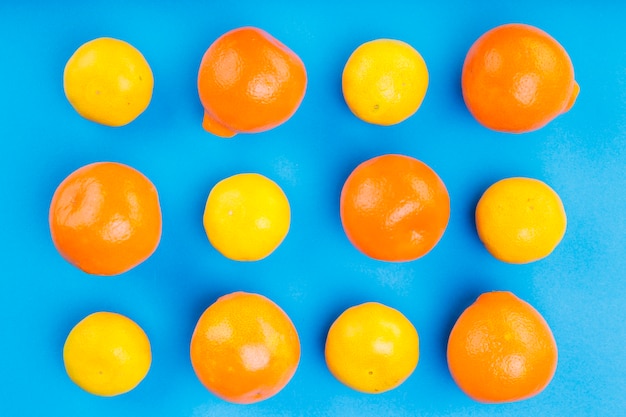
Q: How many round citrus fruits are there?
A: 12